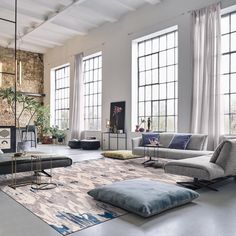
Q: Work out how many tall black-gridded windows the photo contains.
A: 4